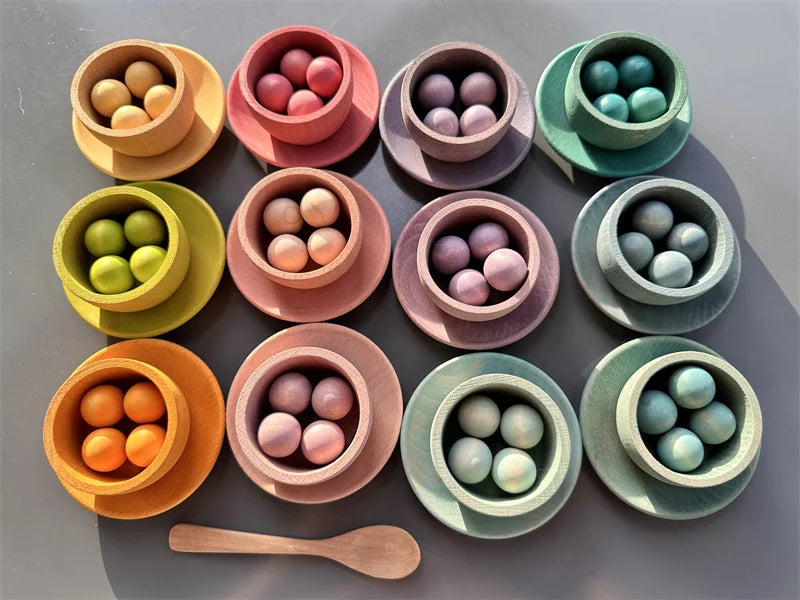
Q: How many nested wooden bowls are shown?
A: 12